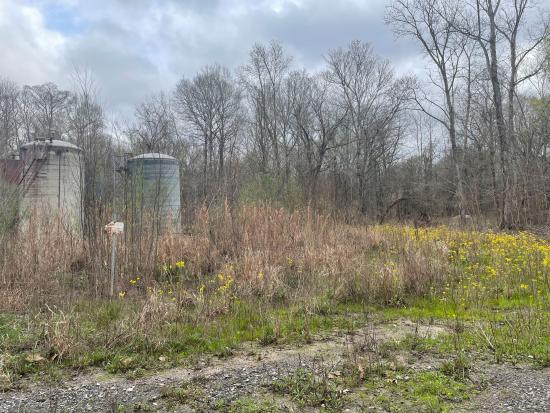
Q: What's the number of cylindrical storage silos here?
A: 2